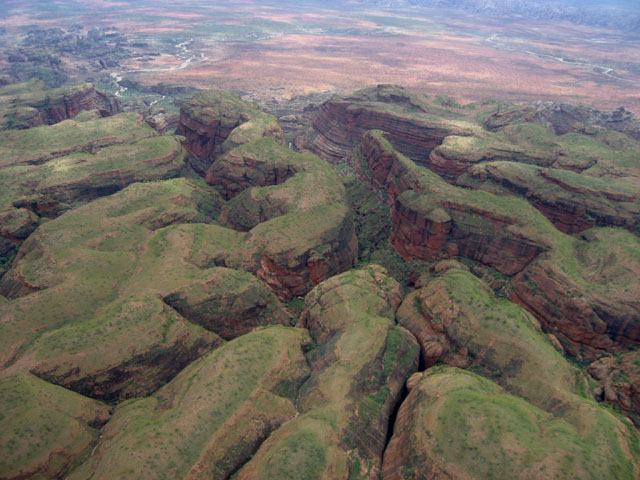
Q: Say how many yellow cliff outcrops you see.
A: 0